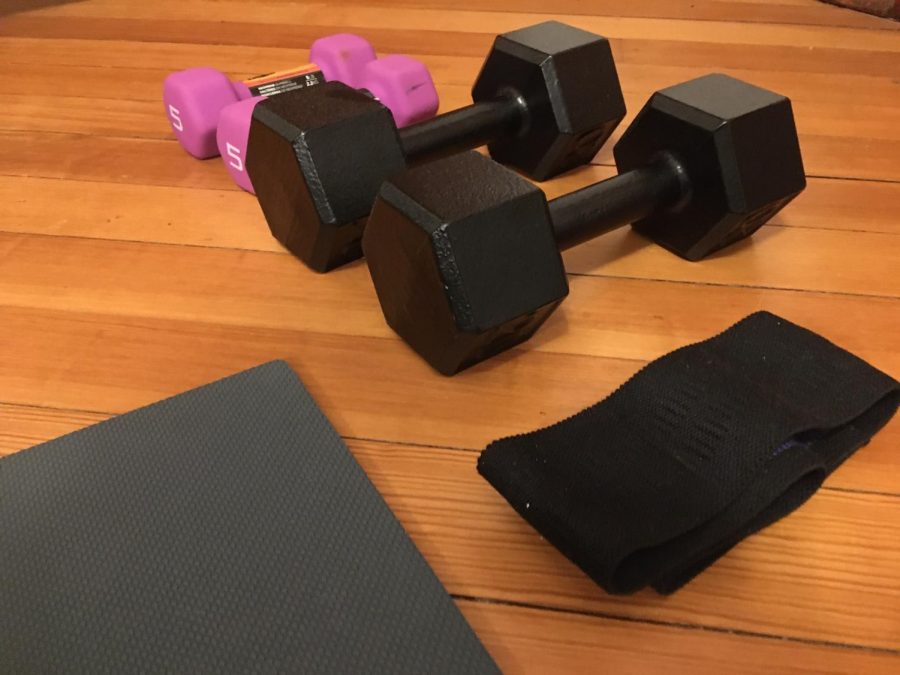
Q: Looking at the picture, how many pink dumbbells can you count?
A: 2